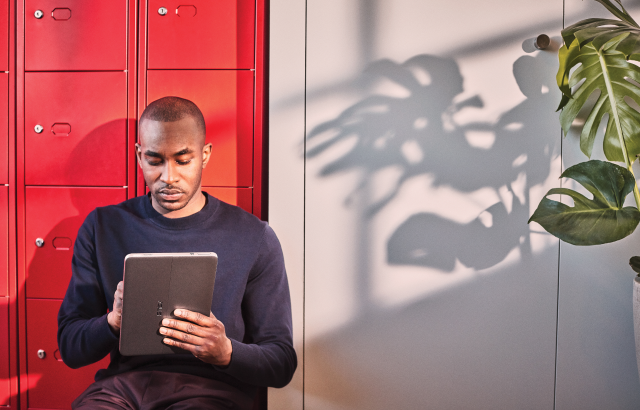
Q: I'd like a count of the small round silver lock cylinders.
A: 5